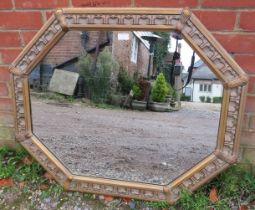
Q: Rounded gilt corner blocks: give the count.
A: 8